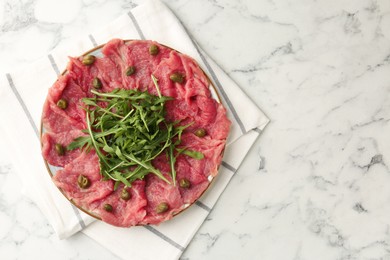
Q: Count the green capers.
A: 13